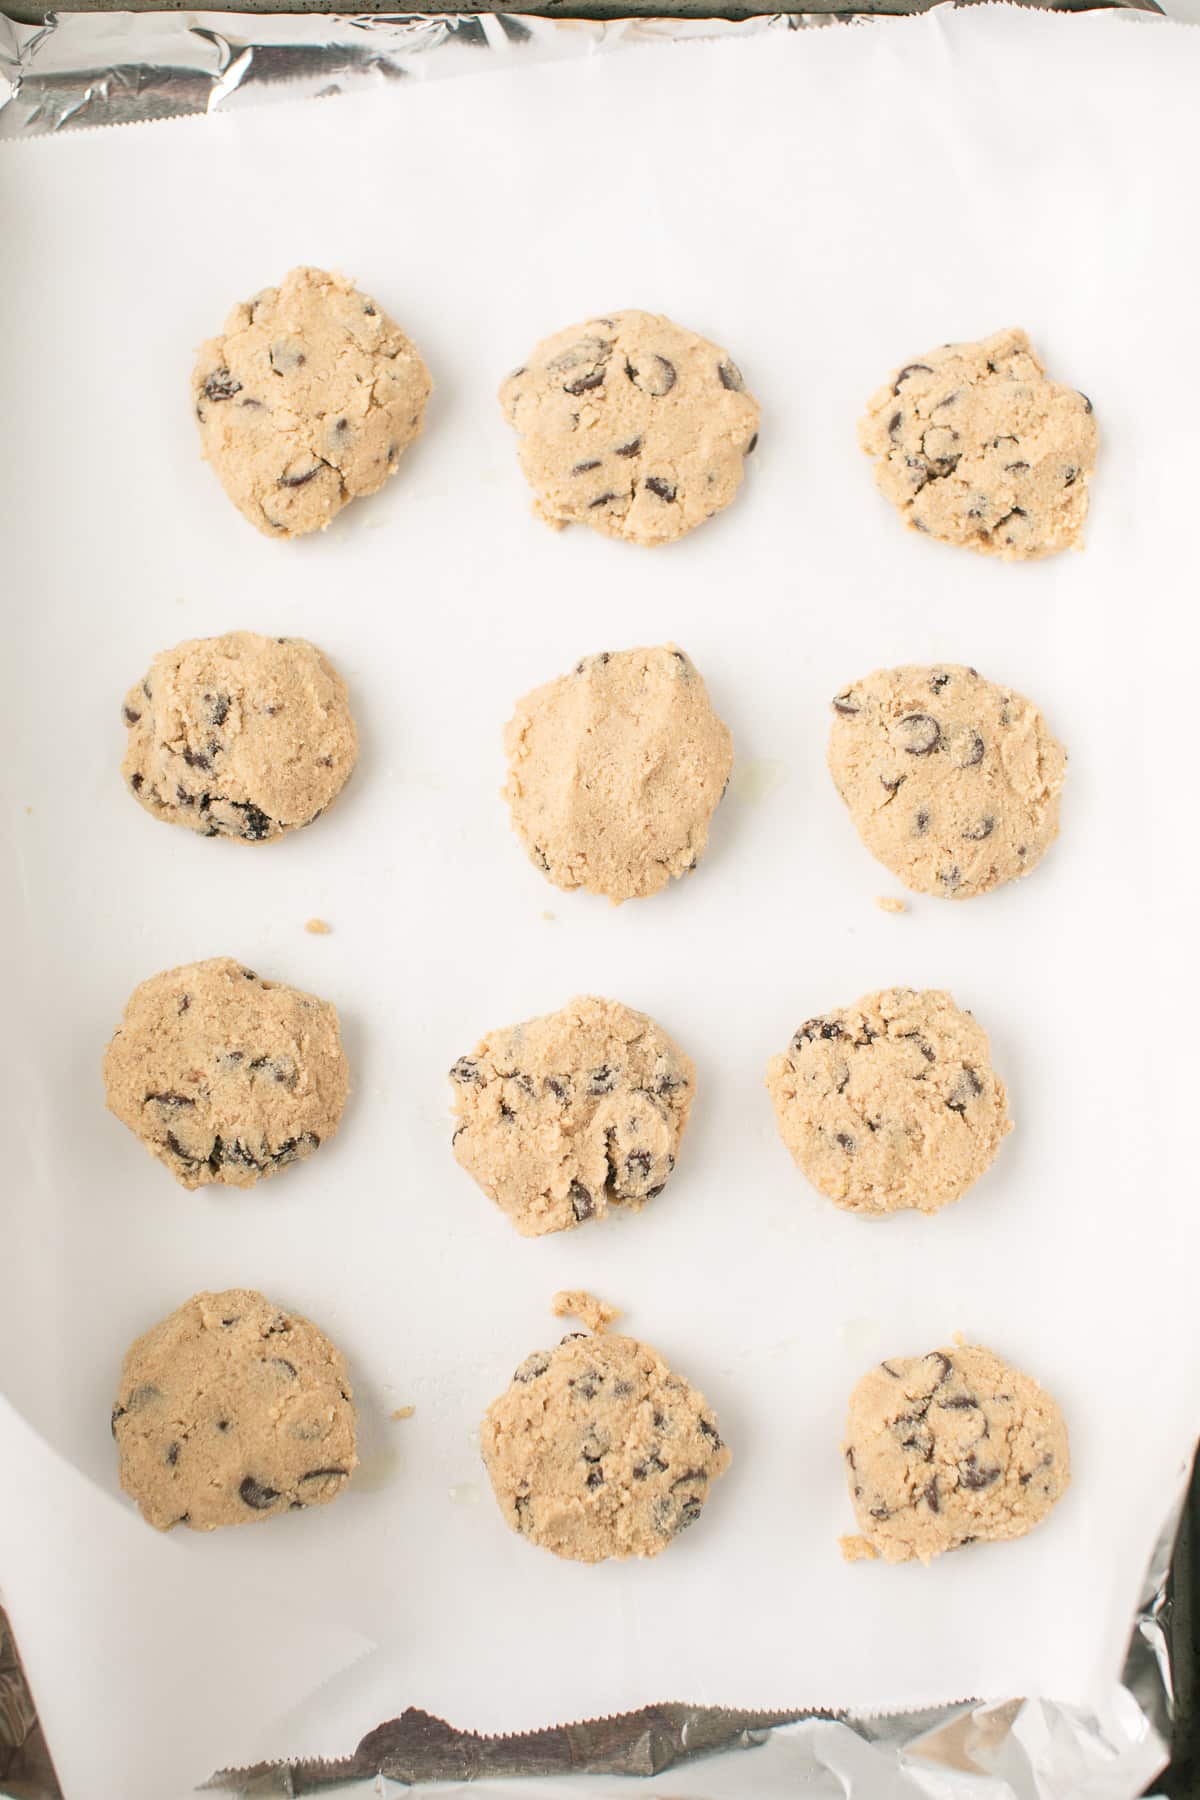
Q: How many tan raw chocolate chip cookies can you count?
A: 12